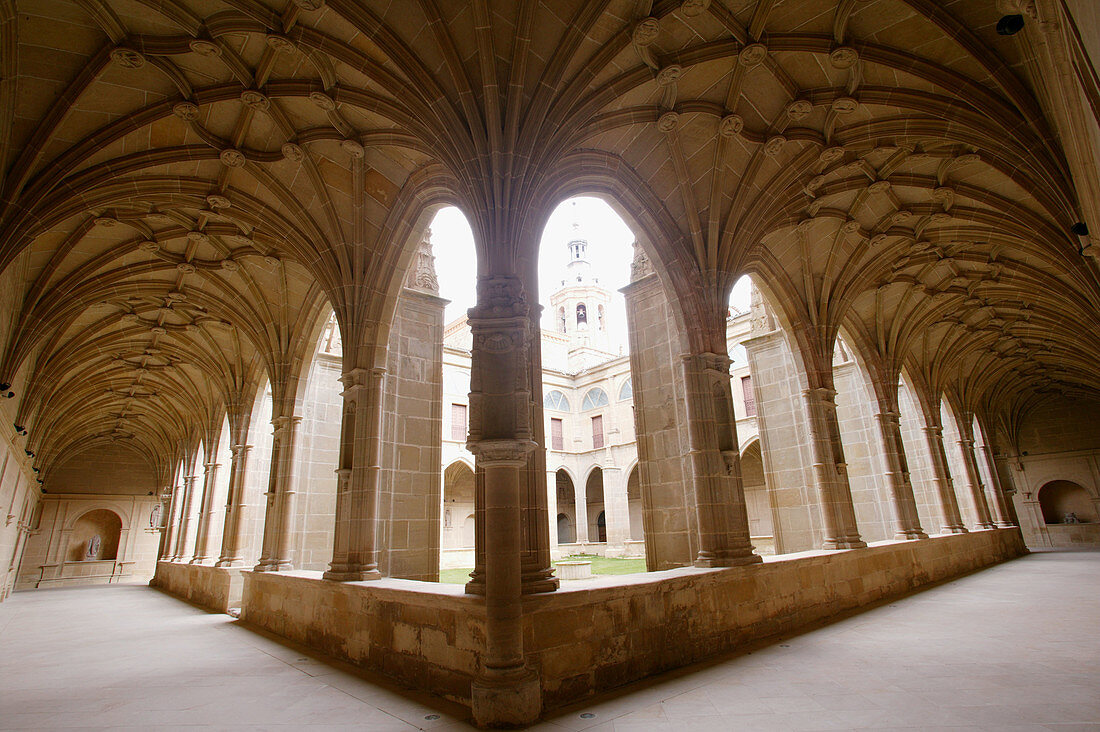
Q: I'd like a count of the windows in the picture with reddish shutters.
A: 4